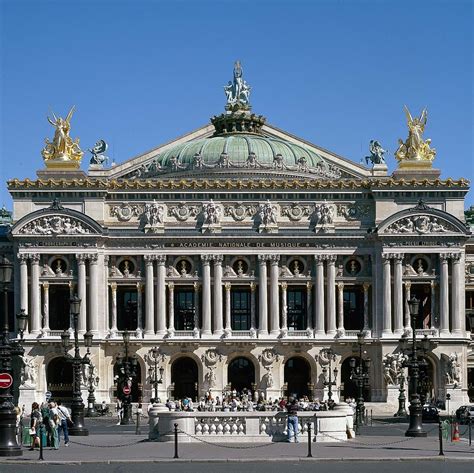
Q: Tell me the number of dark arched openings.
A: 7